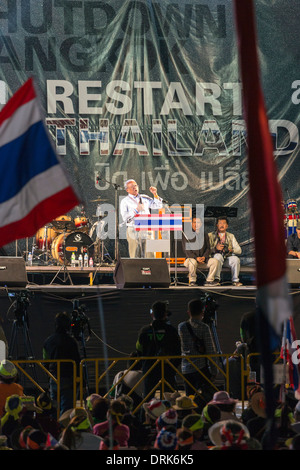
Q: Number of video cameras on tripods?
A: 3